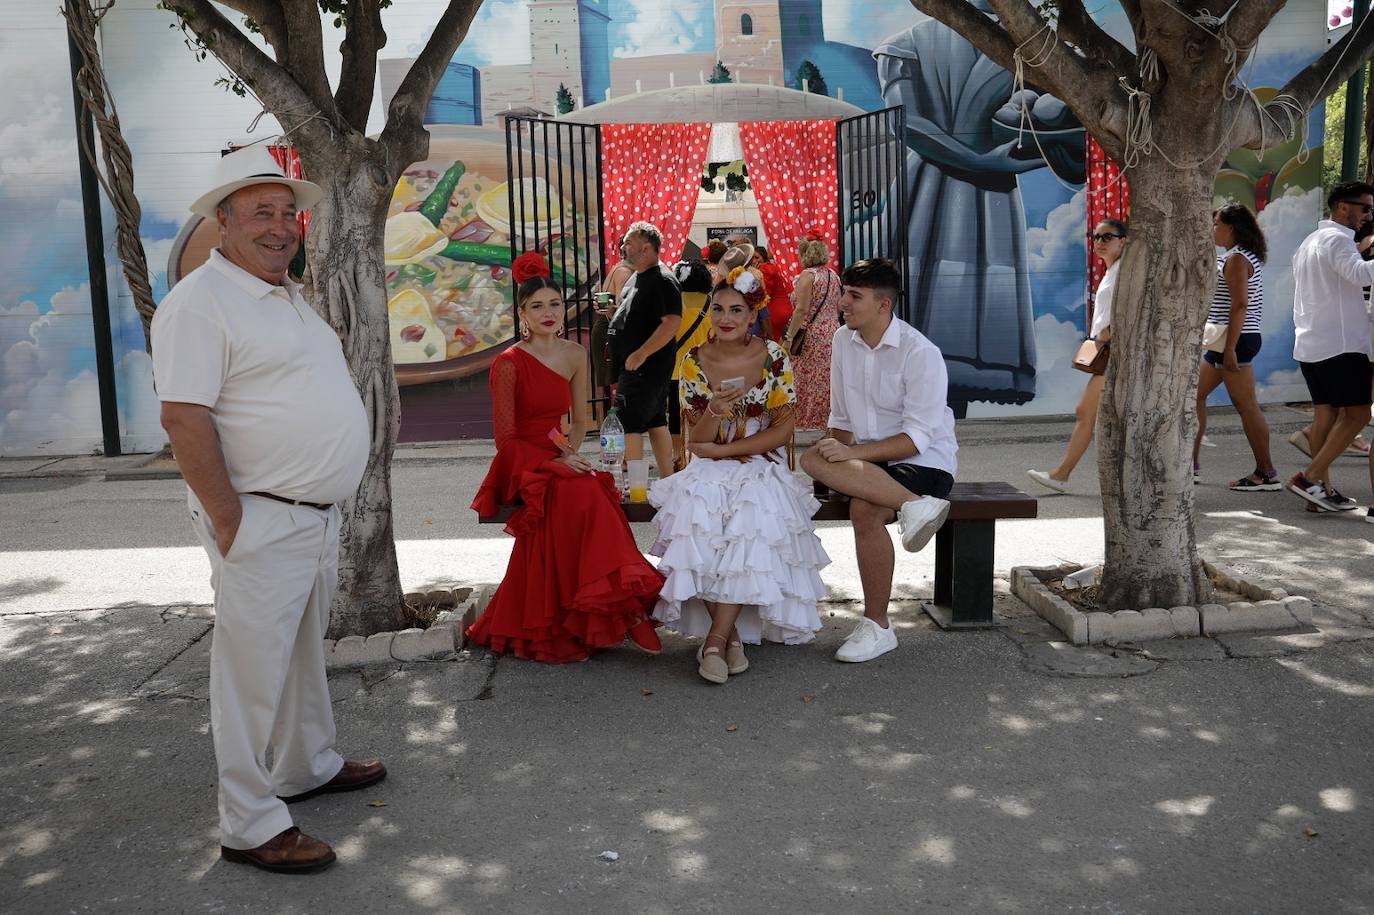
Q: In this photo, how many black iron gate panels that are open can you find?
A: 2